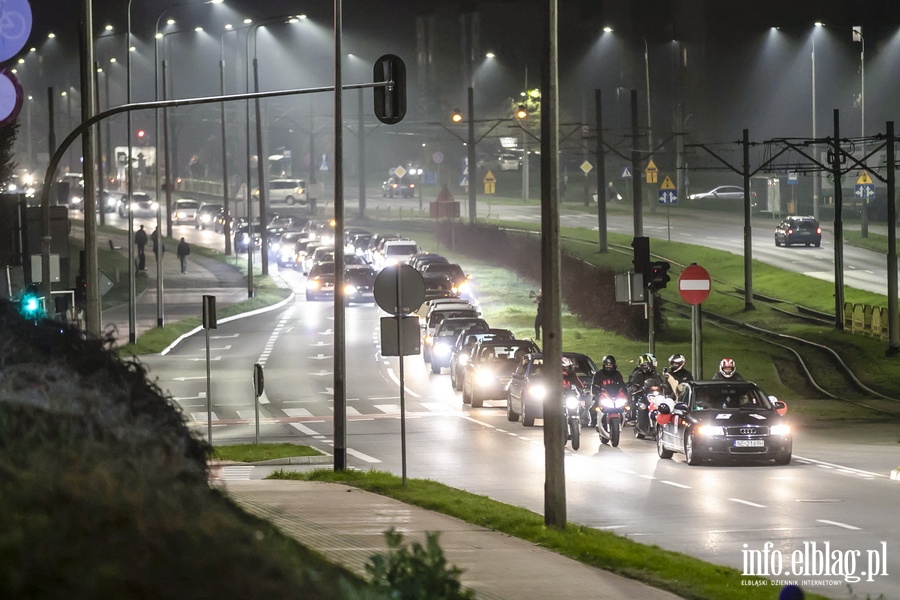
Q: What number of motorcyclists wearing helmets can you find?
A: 5